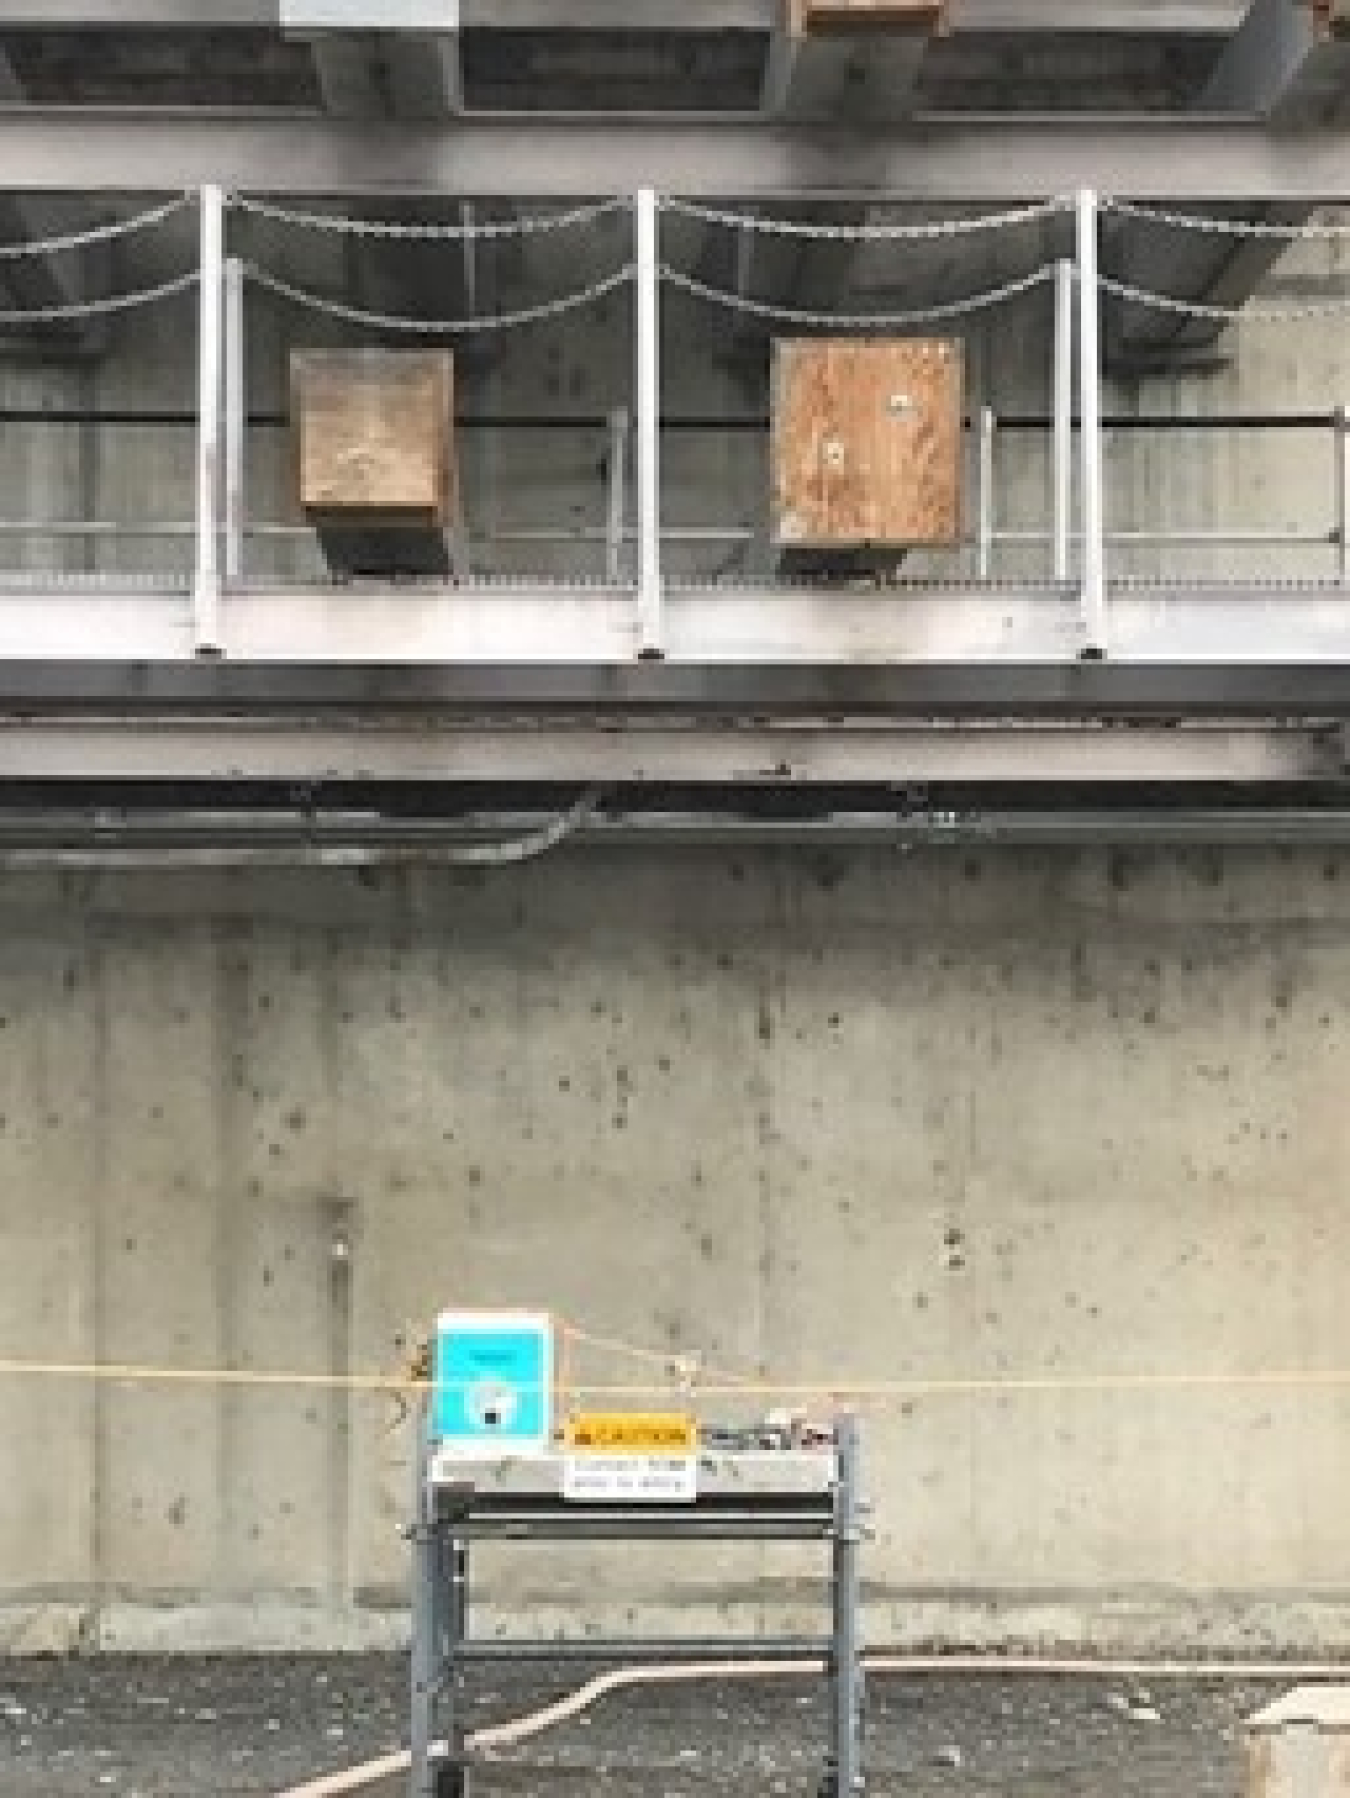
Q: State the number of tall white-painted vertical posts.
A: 3